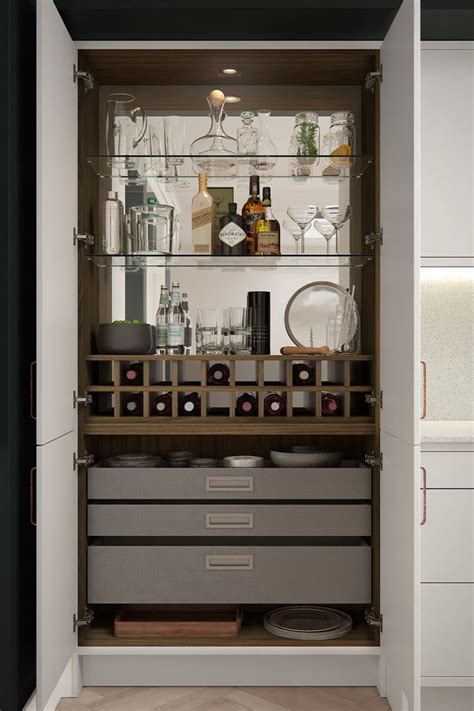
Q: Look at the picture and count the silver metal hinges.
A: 10